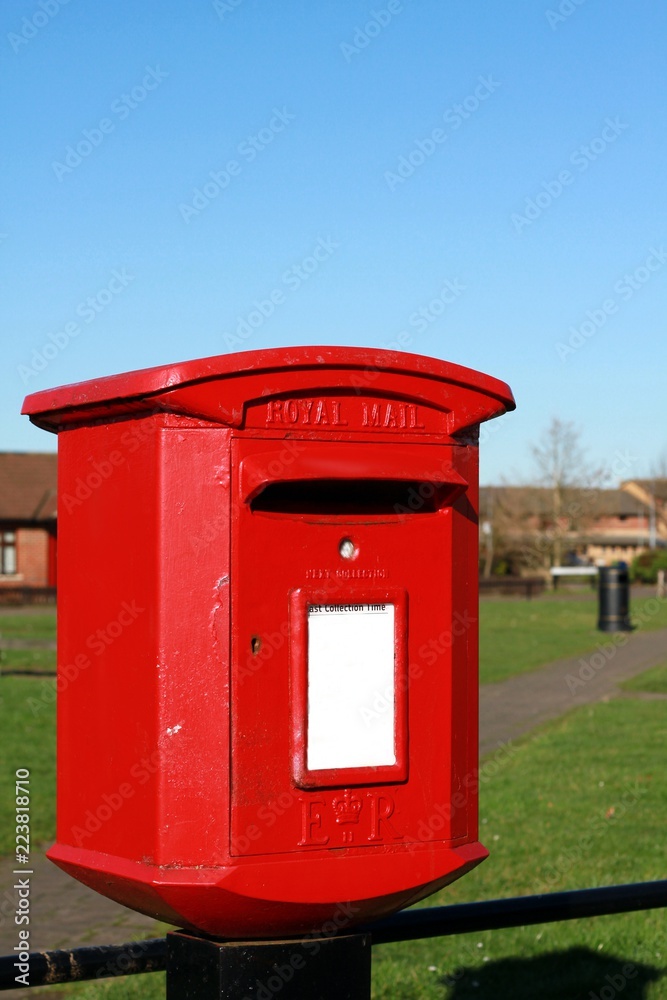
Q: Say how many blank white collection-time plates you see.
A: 1